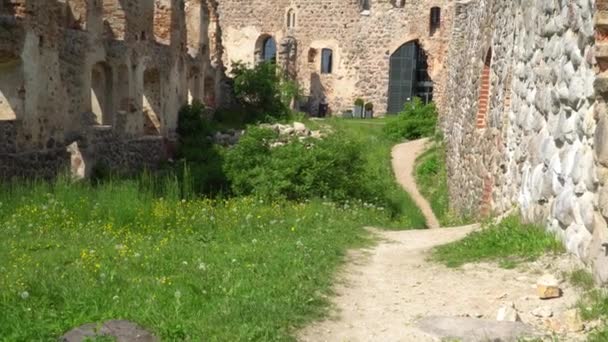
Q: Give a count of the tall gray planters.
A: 2